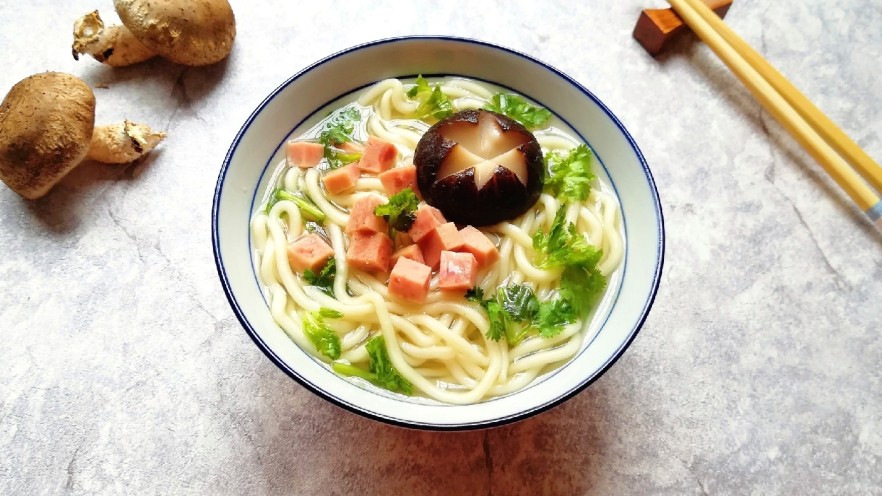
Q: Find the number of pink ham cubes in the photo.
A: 13